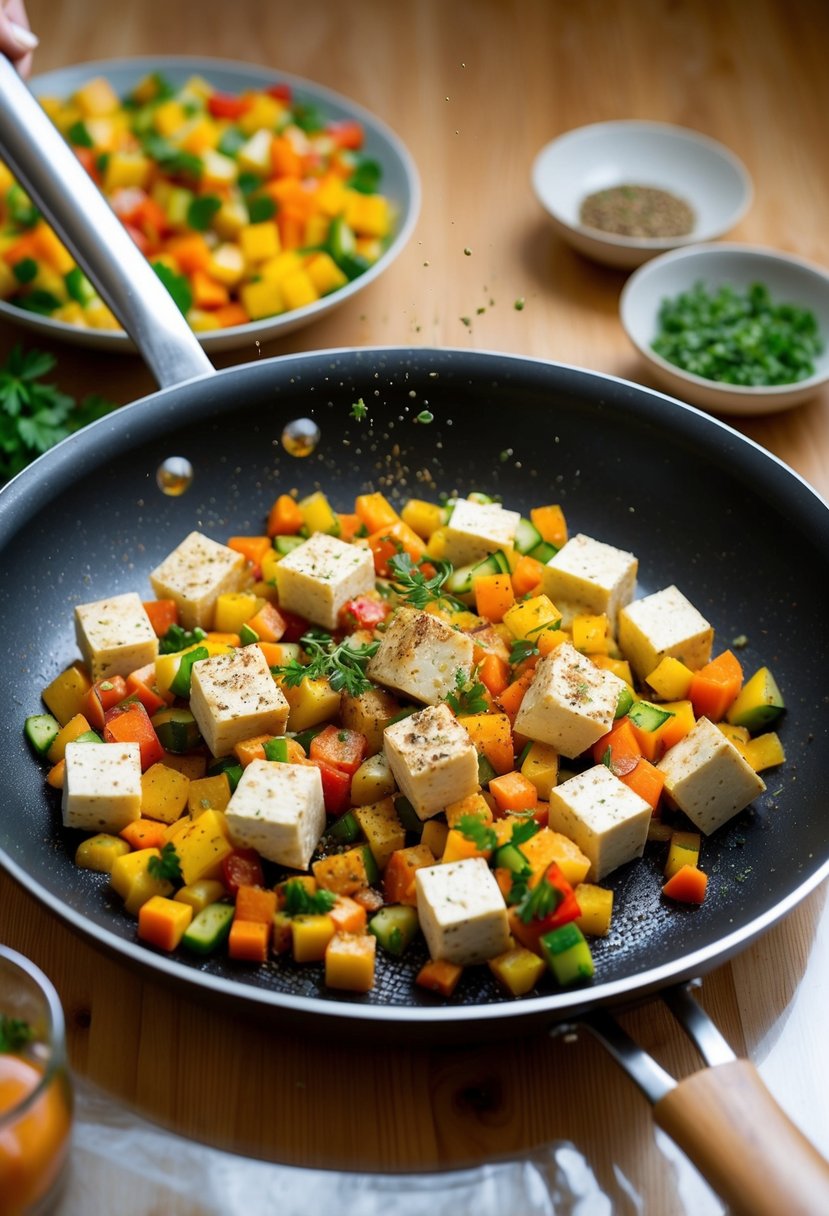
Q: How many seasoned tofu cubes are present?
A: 15